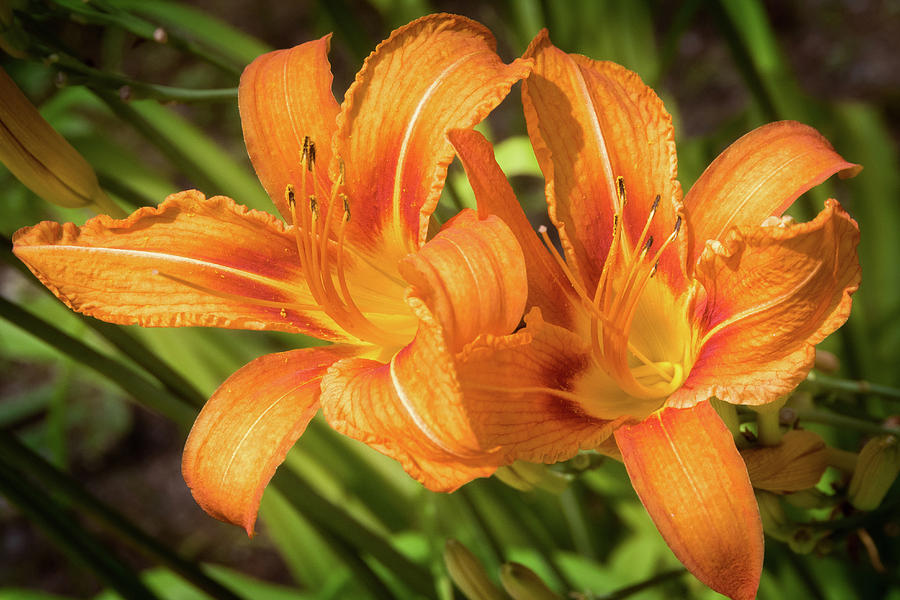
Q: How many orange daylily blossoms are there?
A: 2